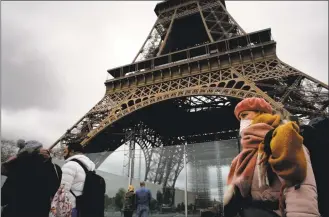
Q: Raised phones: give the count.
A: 0